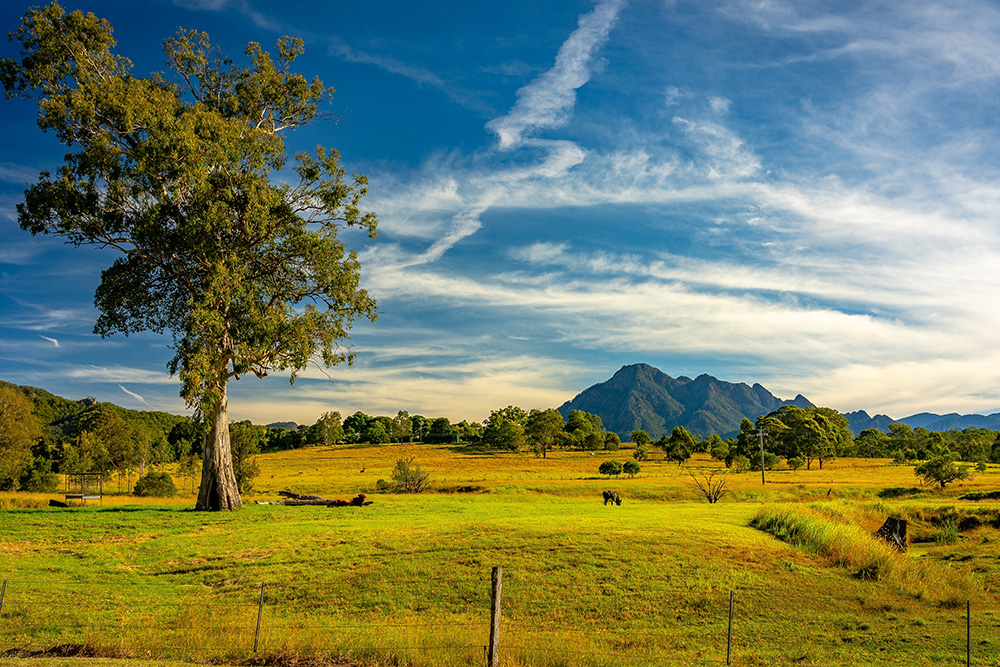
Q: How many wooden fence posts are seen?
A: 1